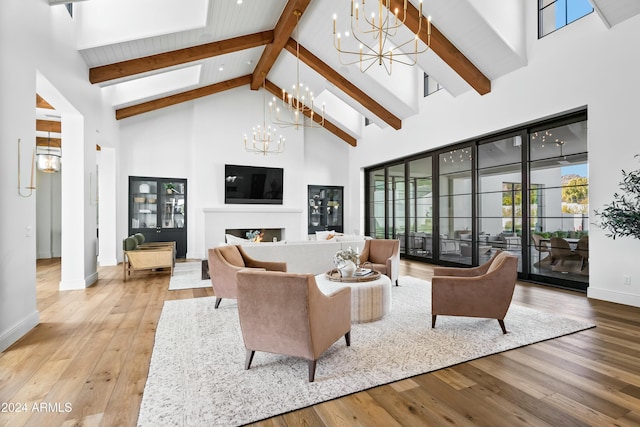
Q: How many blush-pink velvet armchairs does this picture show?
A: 4